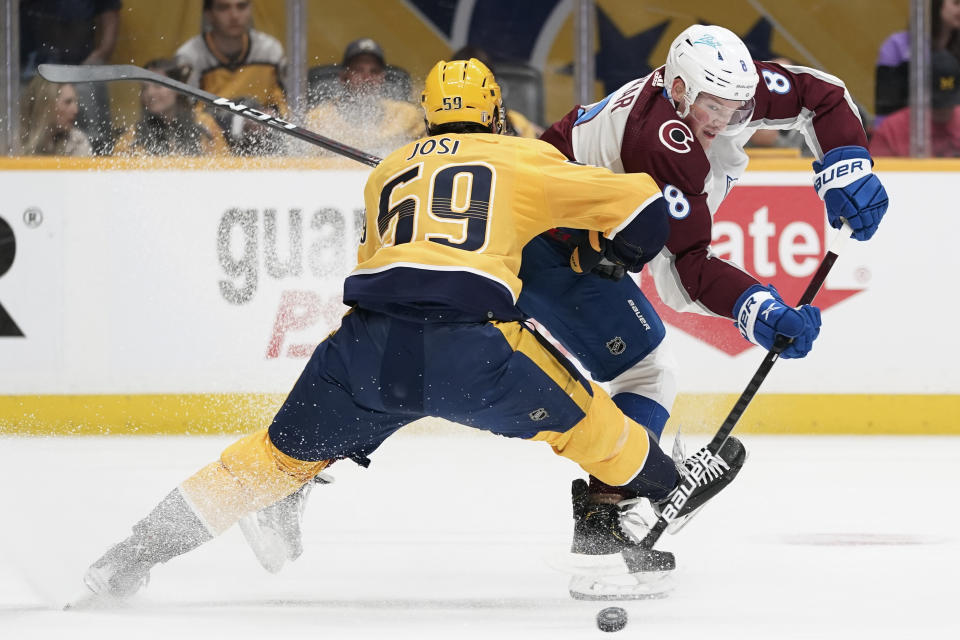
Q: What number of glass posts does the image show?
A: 4